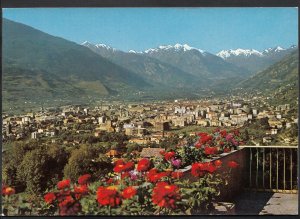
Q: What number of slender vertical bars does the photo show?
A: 7